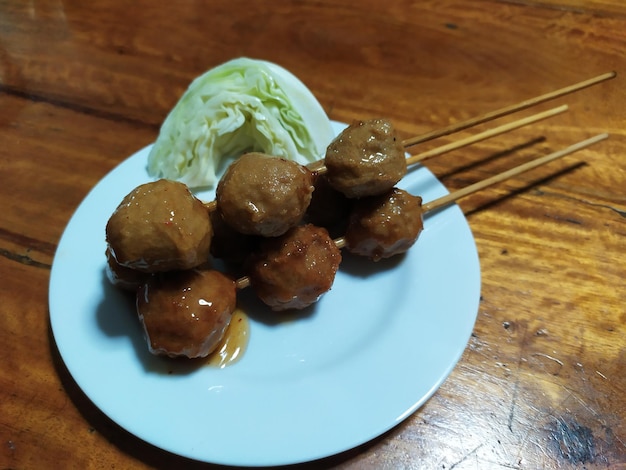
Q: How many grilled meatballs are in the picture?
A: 9